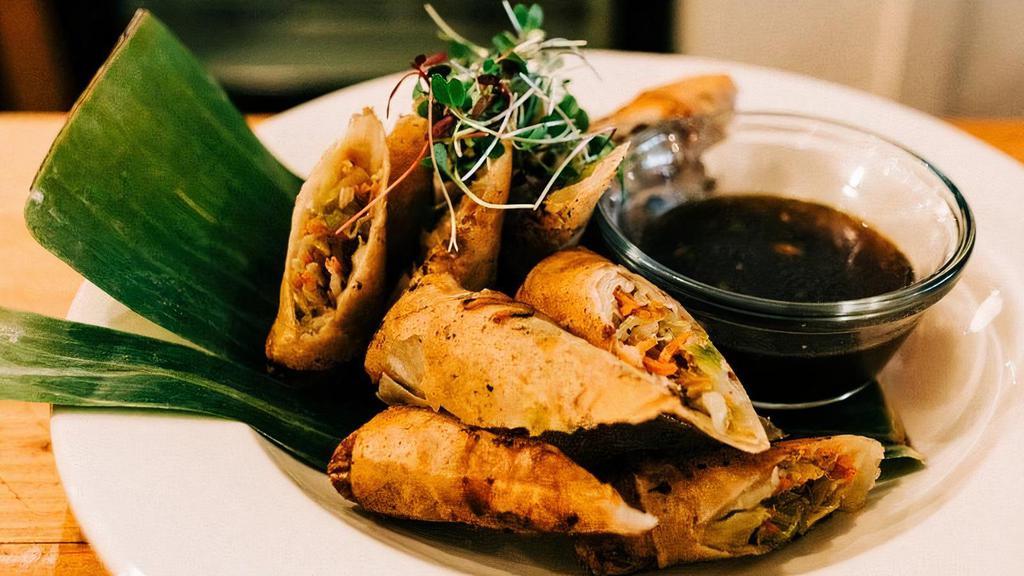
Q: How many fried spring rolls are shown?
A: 9